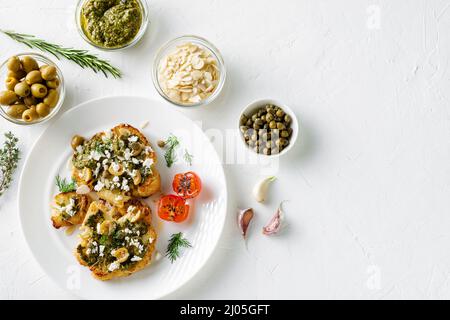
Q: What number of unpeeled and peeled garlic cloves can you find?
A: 3